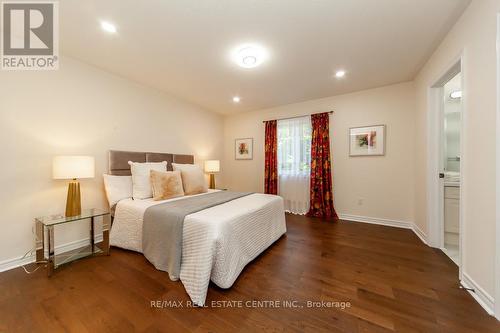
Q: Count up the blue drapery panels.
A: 0